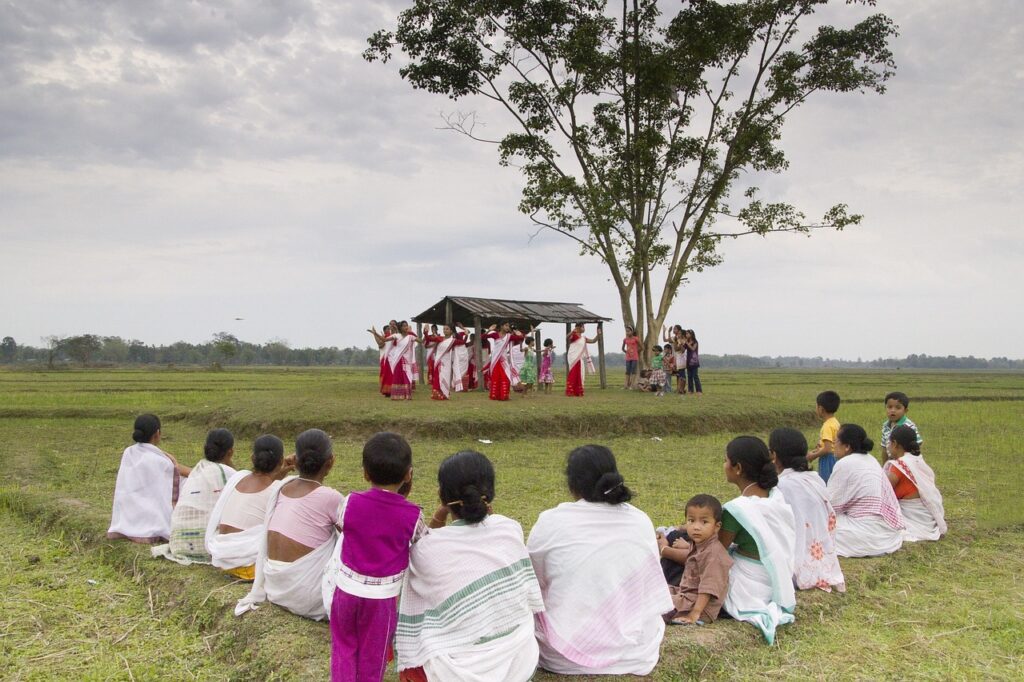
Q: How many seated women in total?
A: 10